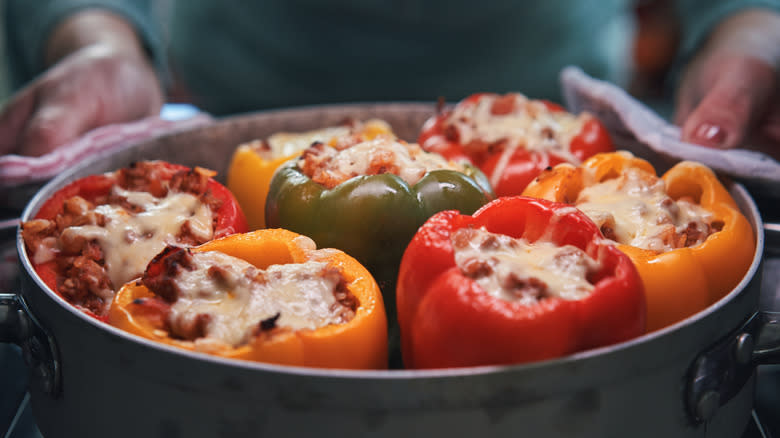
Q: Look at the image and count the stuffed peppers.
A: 7